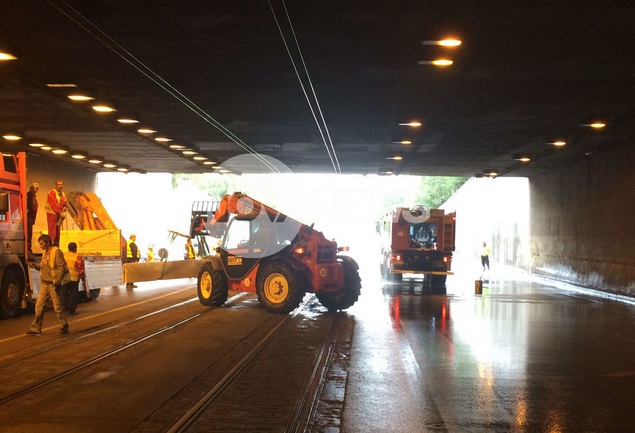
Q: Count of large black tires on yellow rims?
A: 2